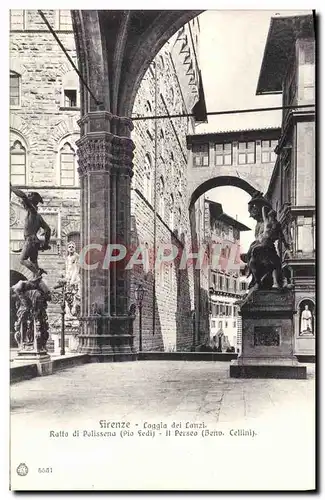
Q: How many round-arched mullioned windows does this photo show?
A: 2